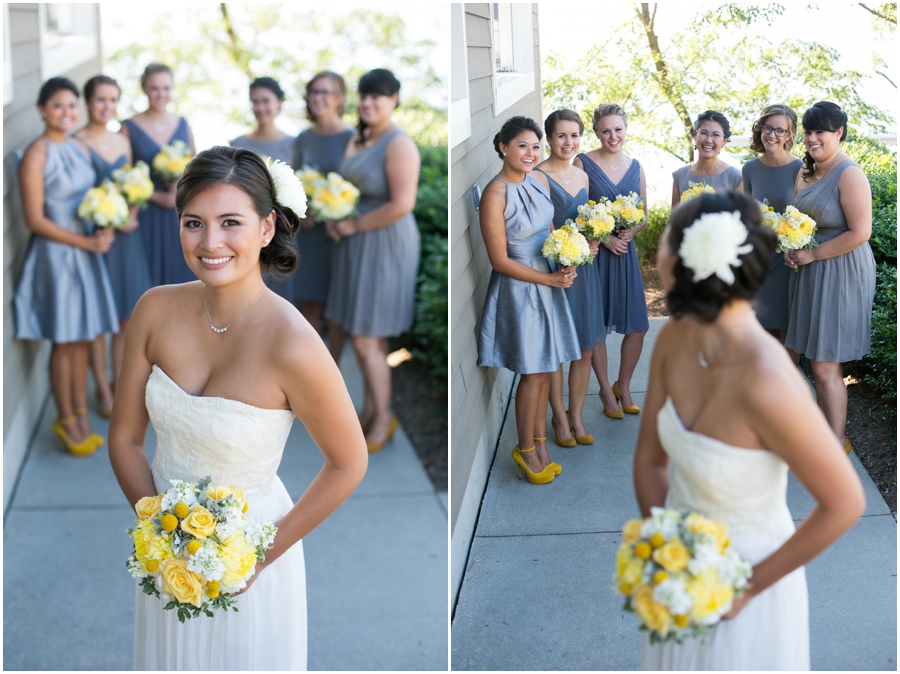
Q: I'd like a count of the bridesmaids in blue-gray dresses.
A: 6